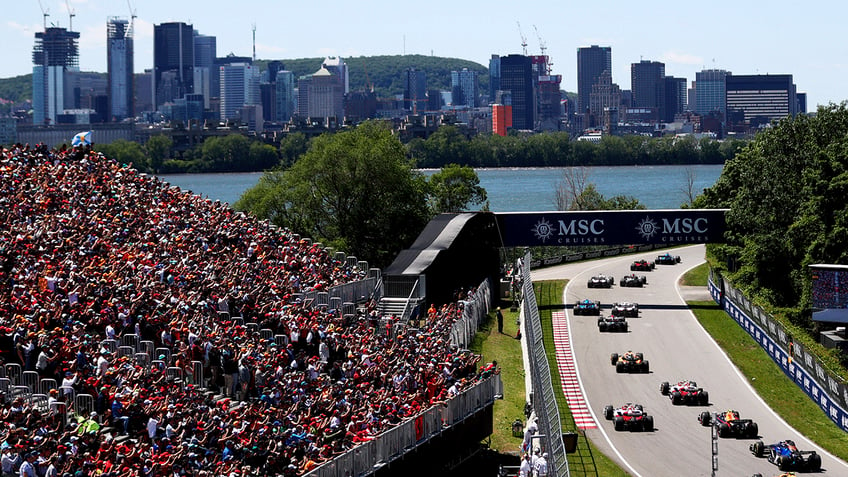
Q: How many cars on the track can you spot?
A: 13